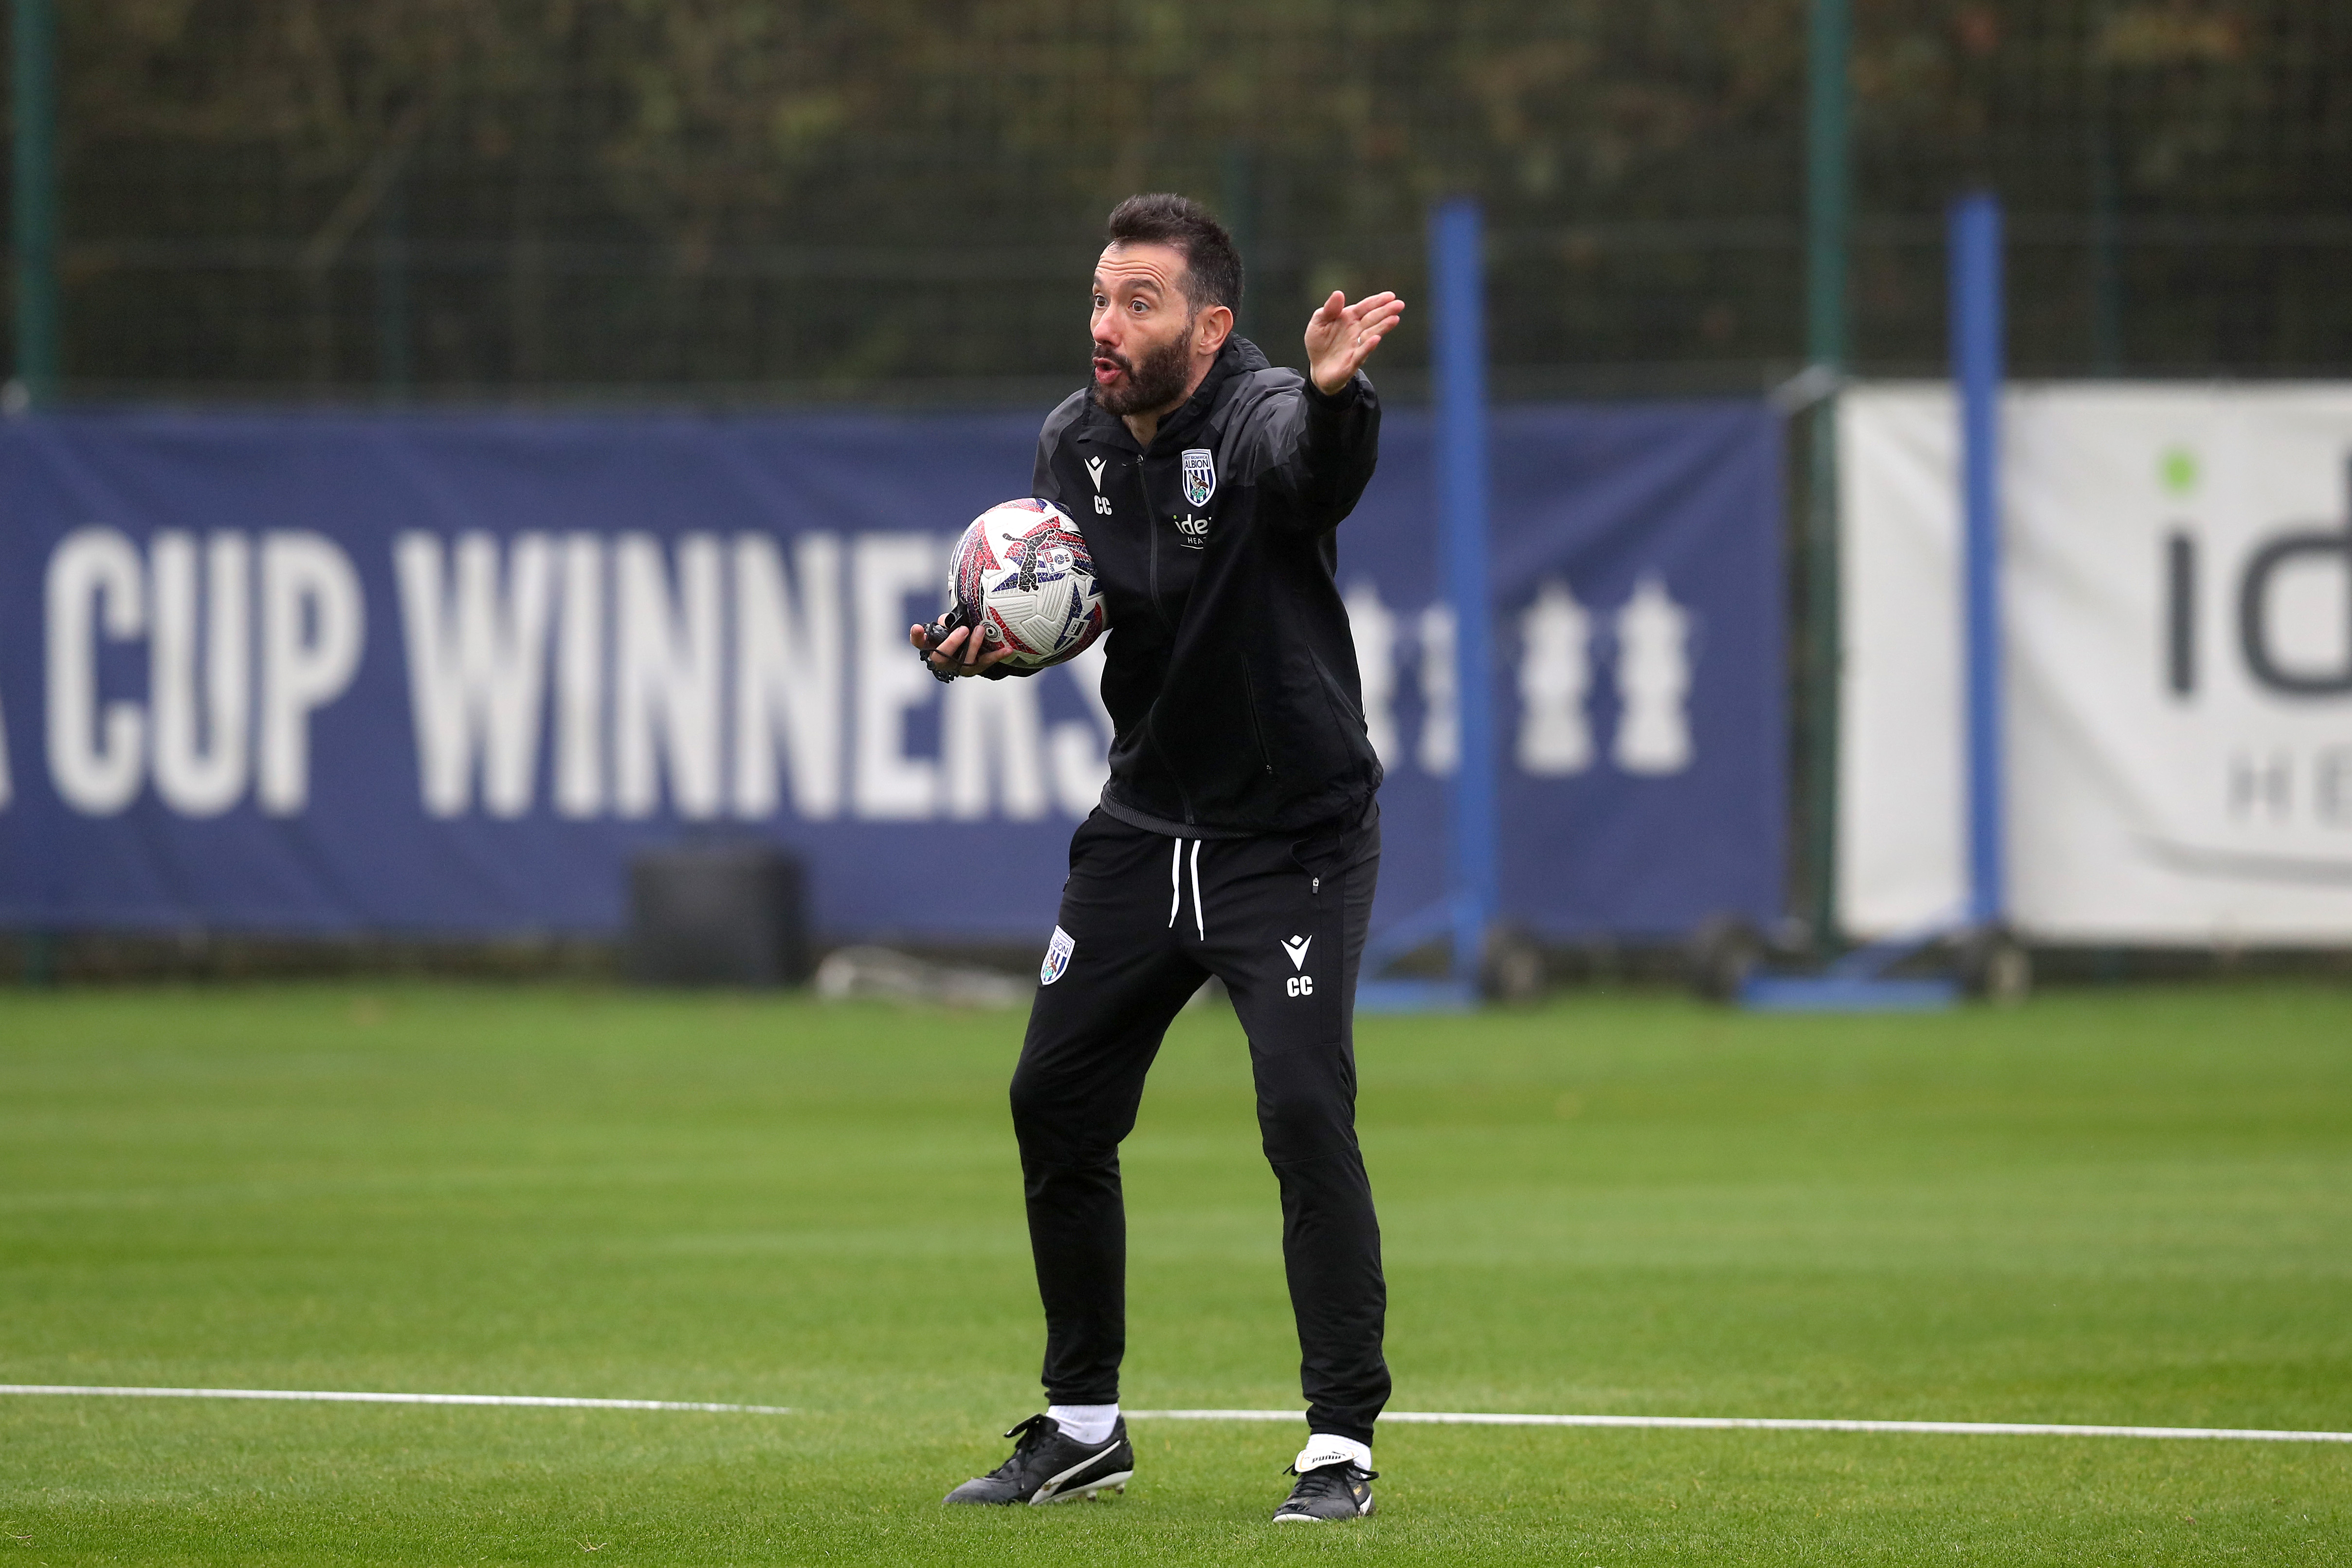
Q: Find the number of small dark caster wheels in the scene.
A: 3